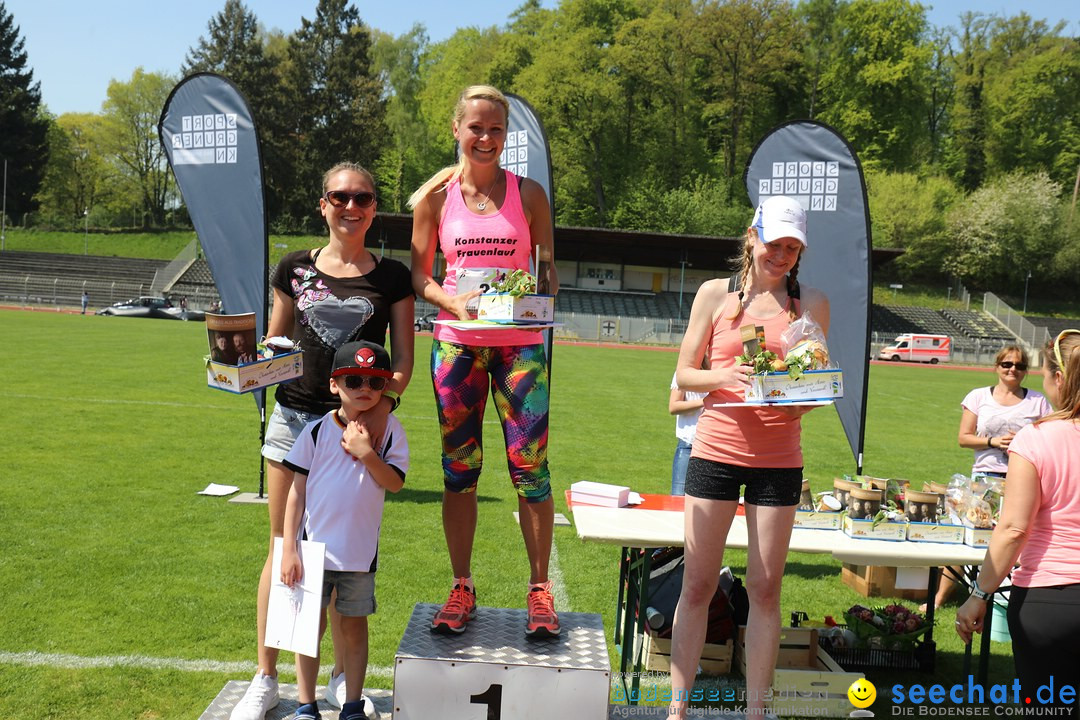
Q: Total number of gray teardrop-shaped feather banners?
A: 3